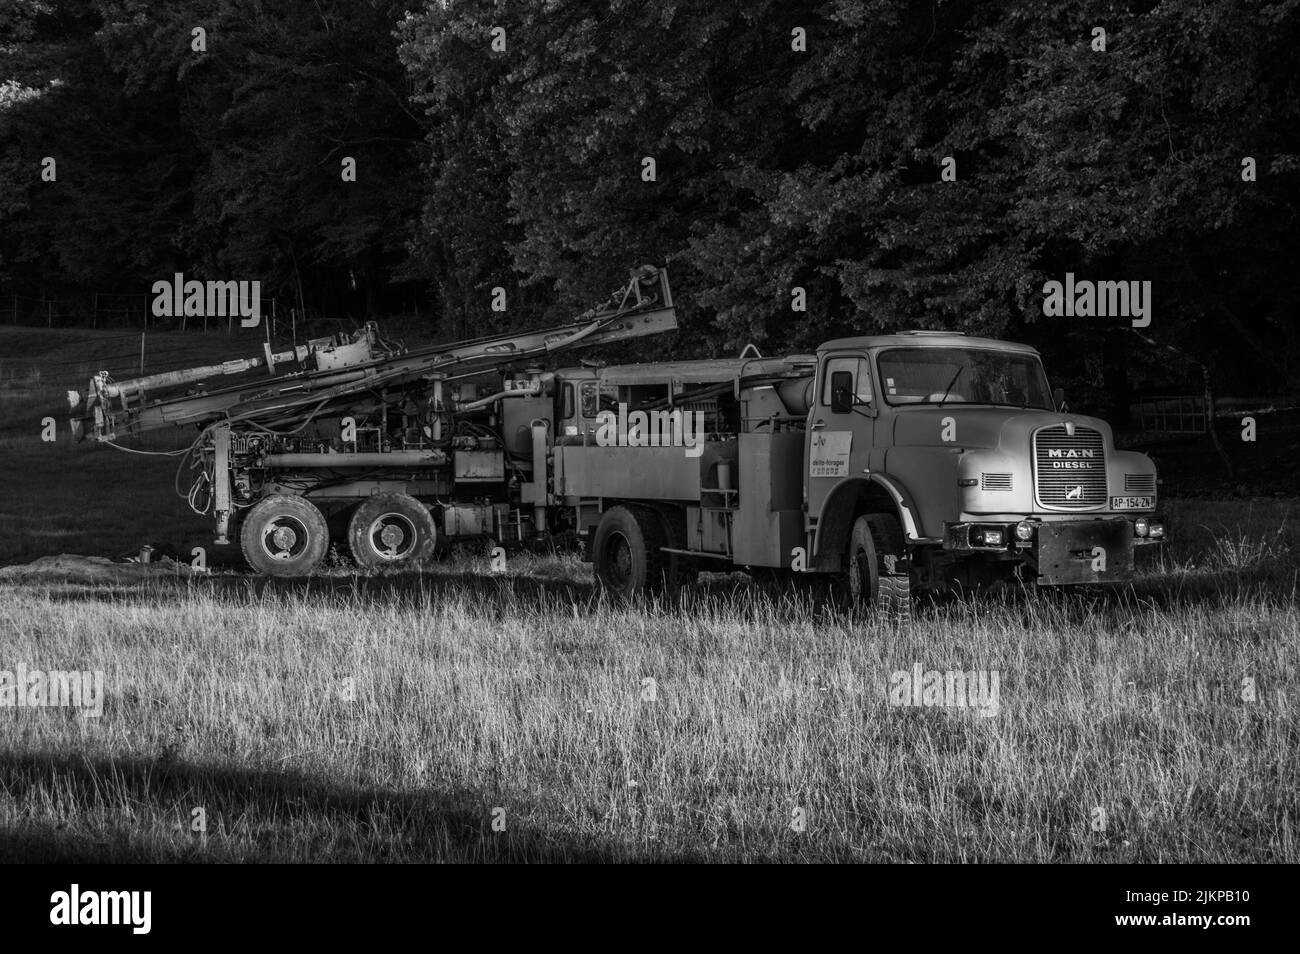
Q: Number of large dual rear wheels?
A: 2